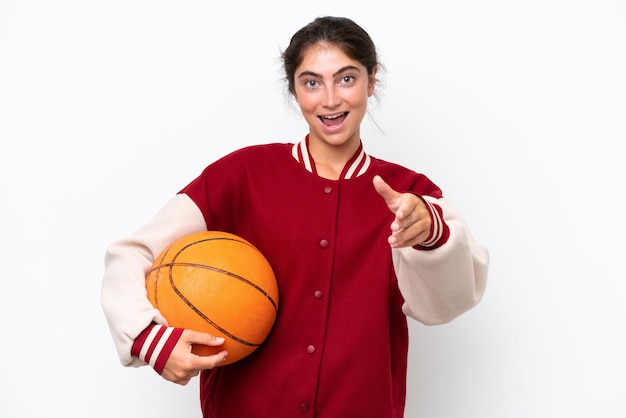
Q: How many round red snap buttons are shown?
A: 5